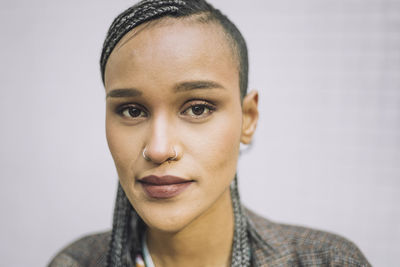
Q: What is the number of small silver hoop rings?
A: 2